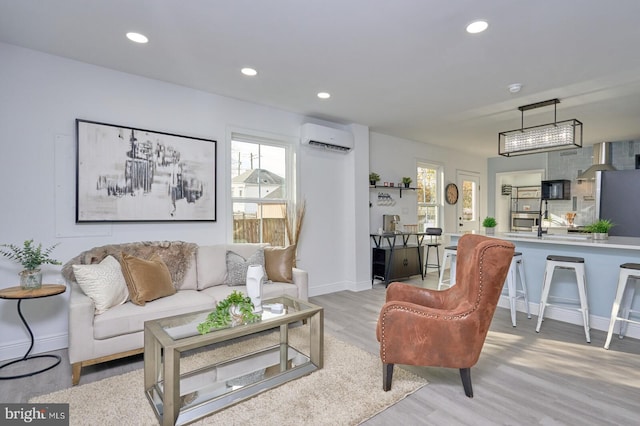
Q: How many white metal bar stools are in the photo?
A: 4